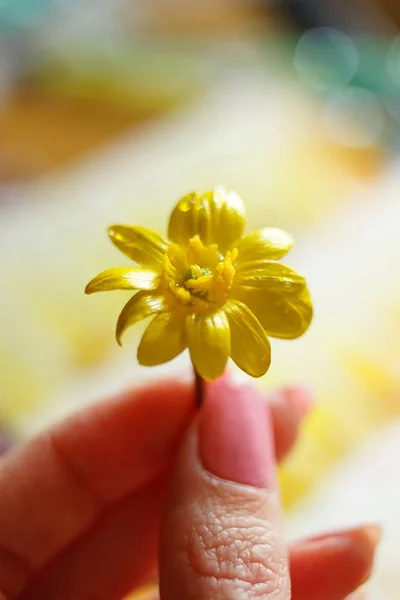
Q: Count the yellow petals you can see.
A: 9